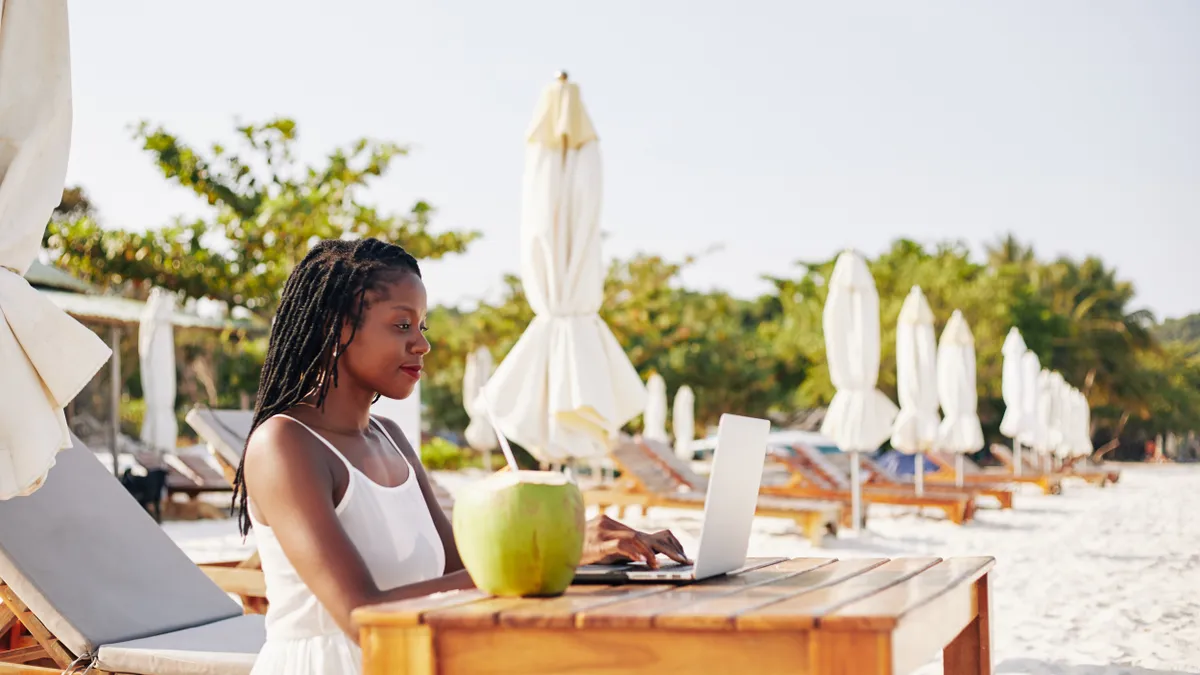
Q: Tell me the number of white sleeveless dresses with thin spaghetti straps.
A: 1